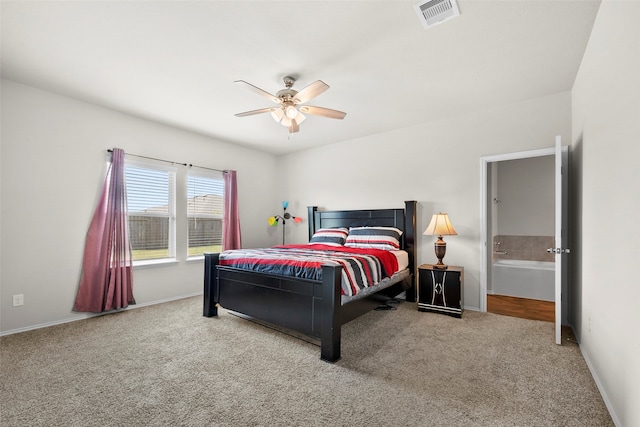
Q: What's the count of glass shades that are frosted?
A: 4